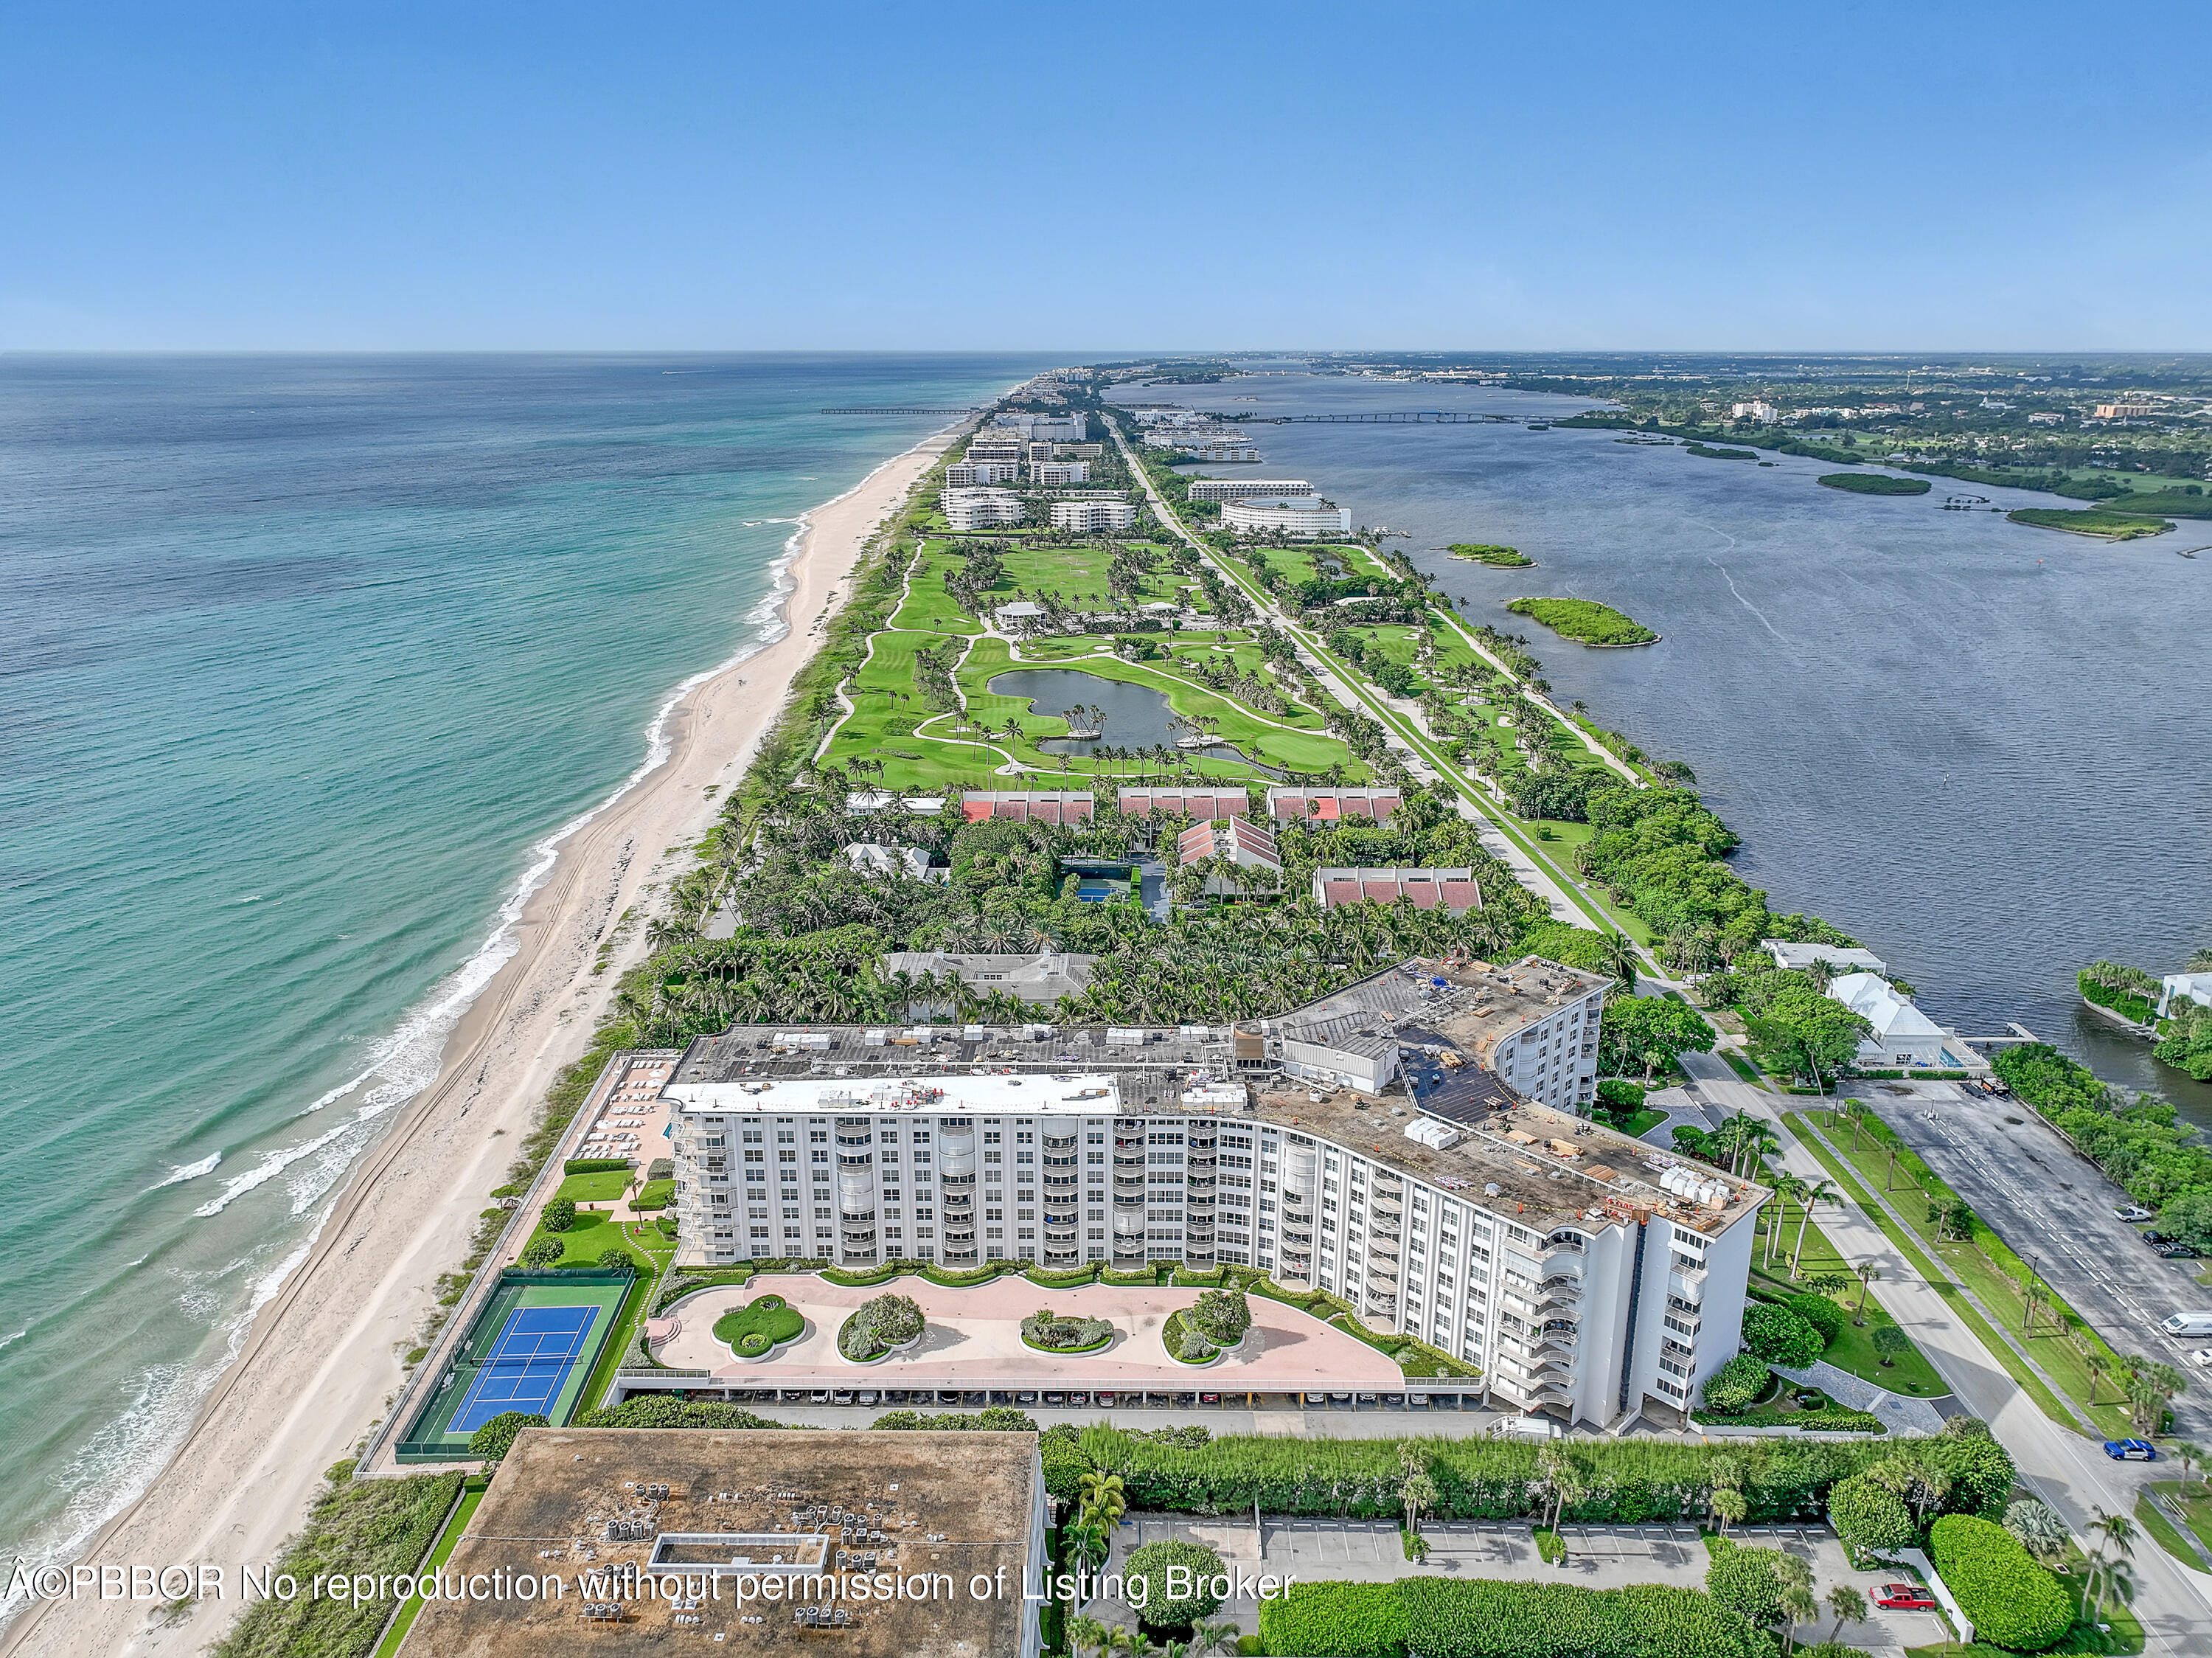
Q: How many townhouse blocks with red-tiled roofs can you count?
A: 5